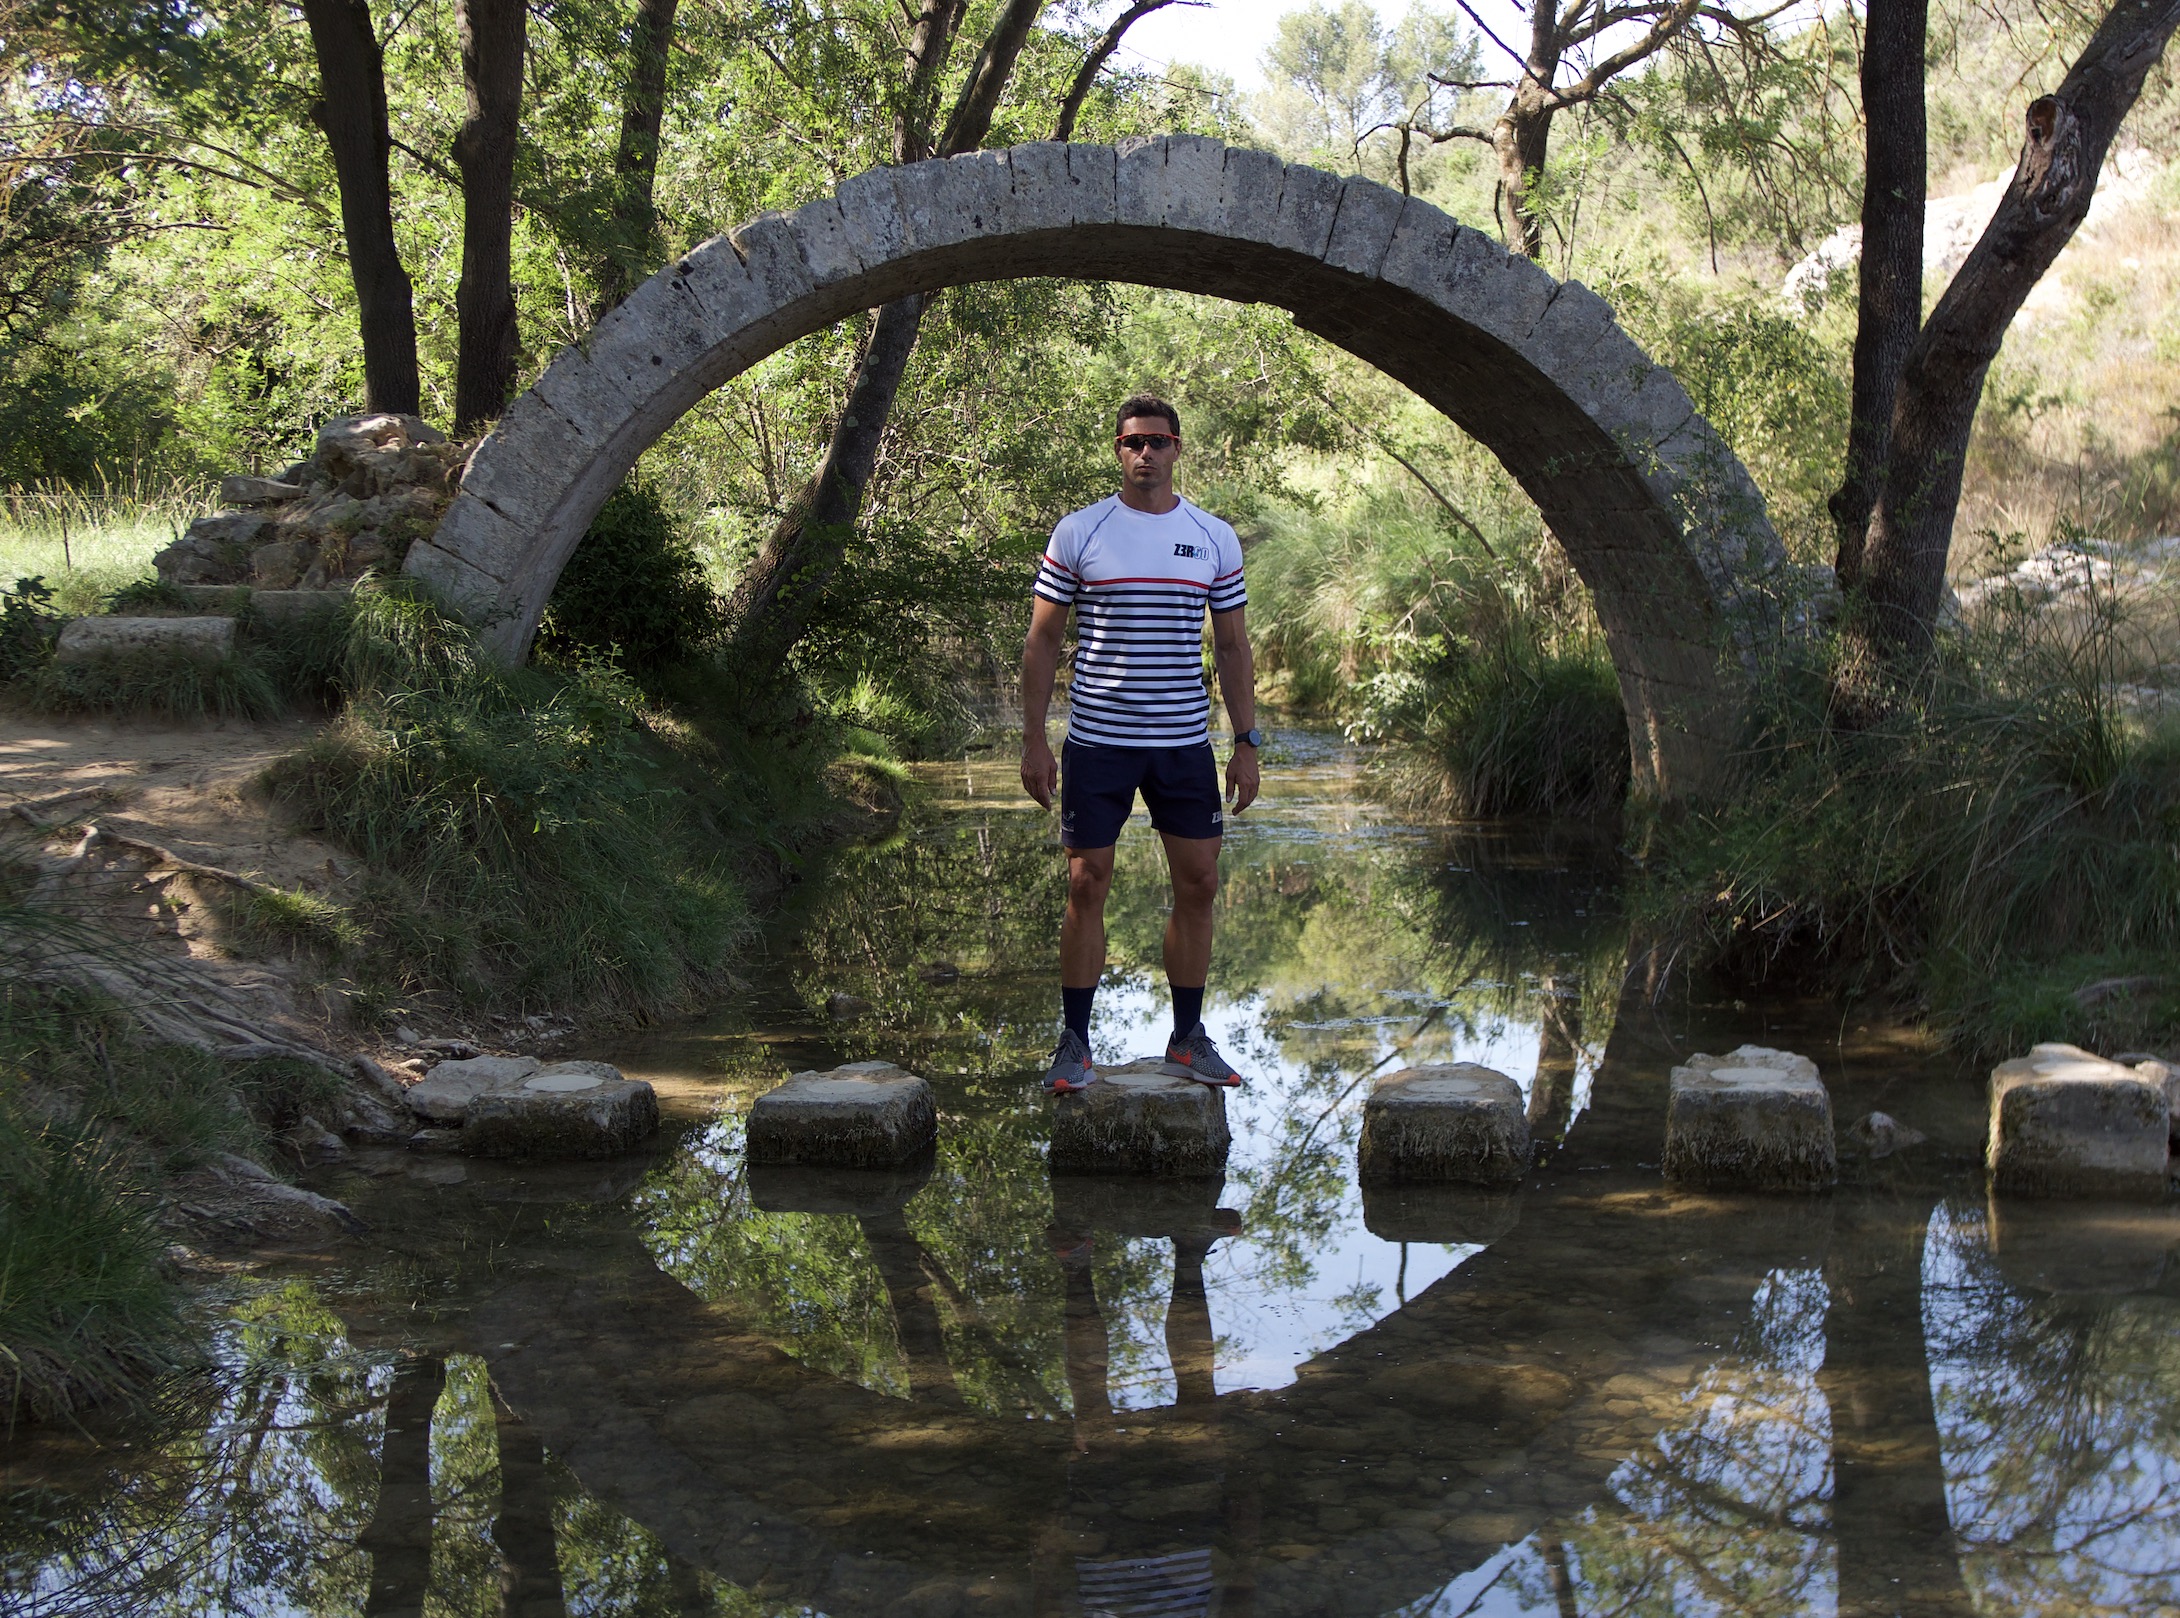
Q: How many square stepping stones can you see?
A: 6